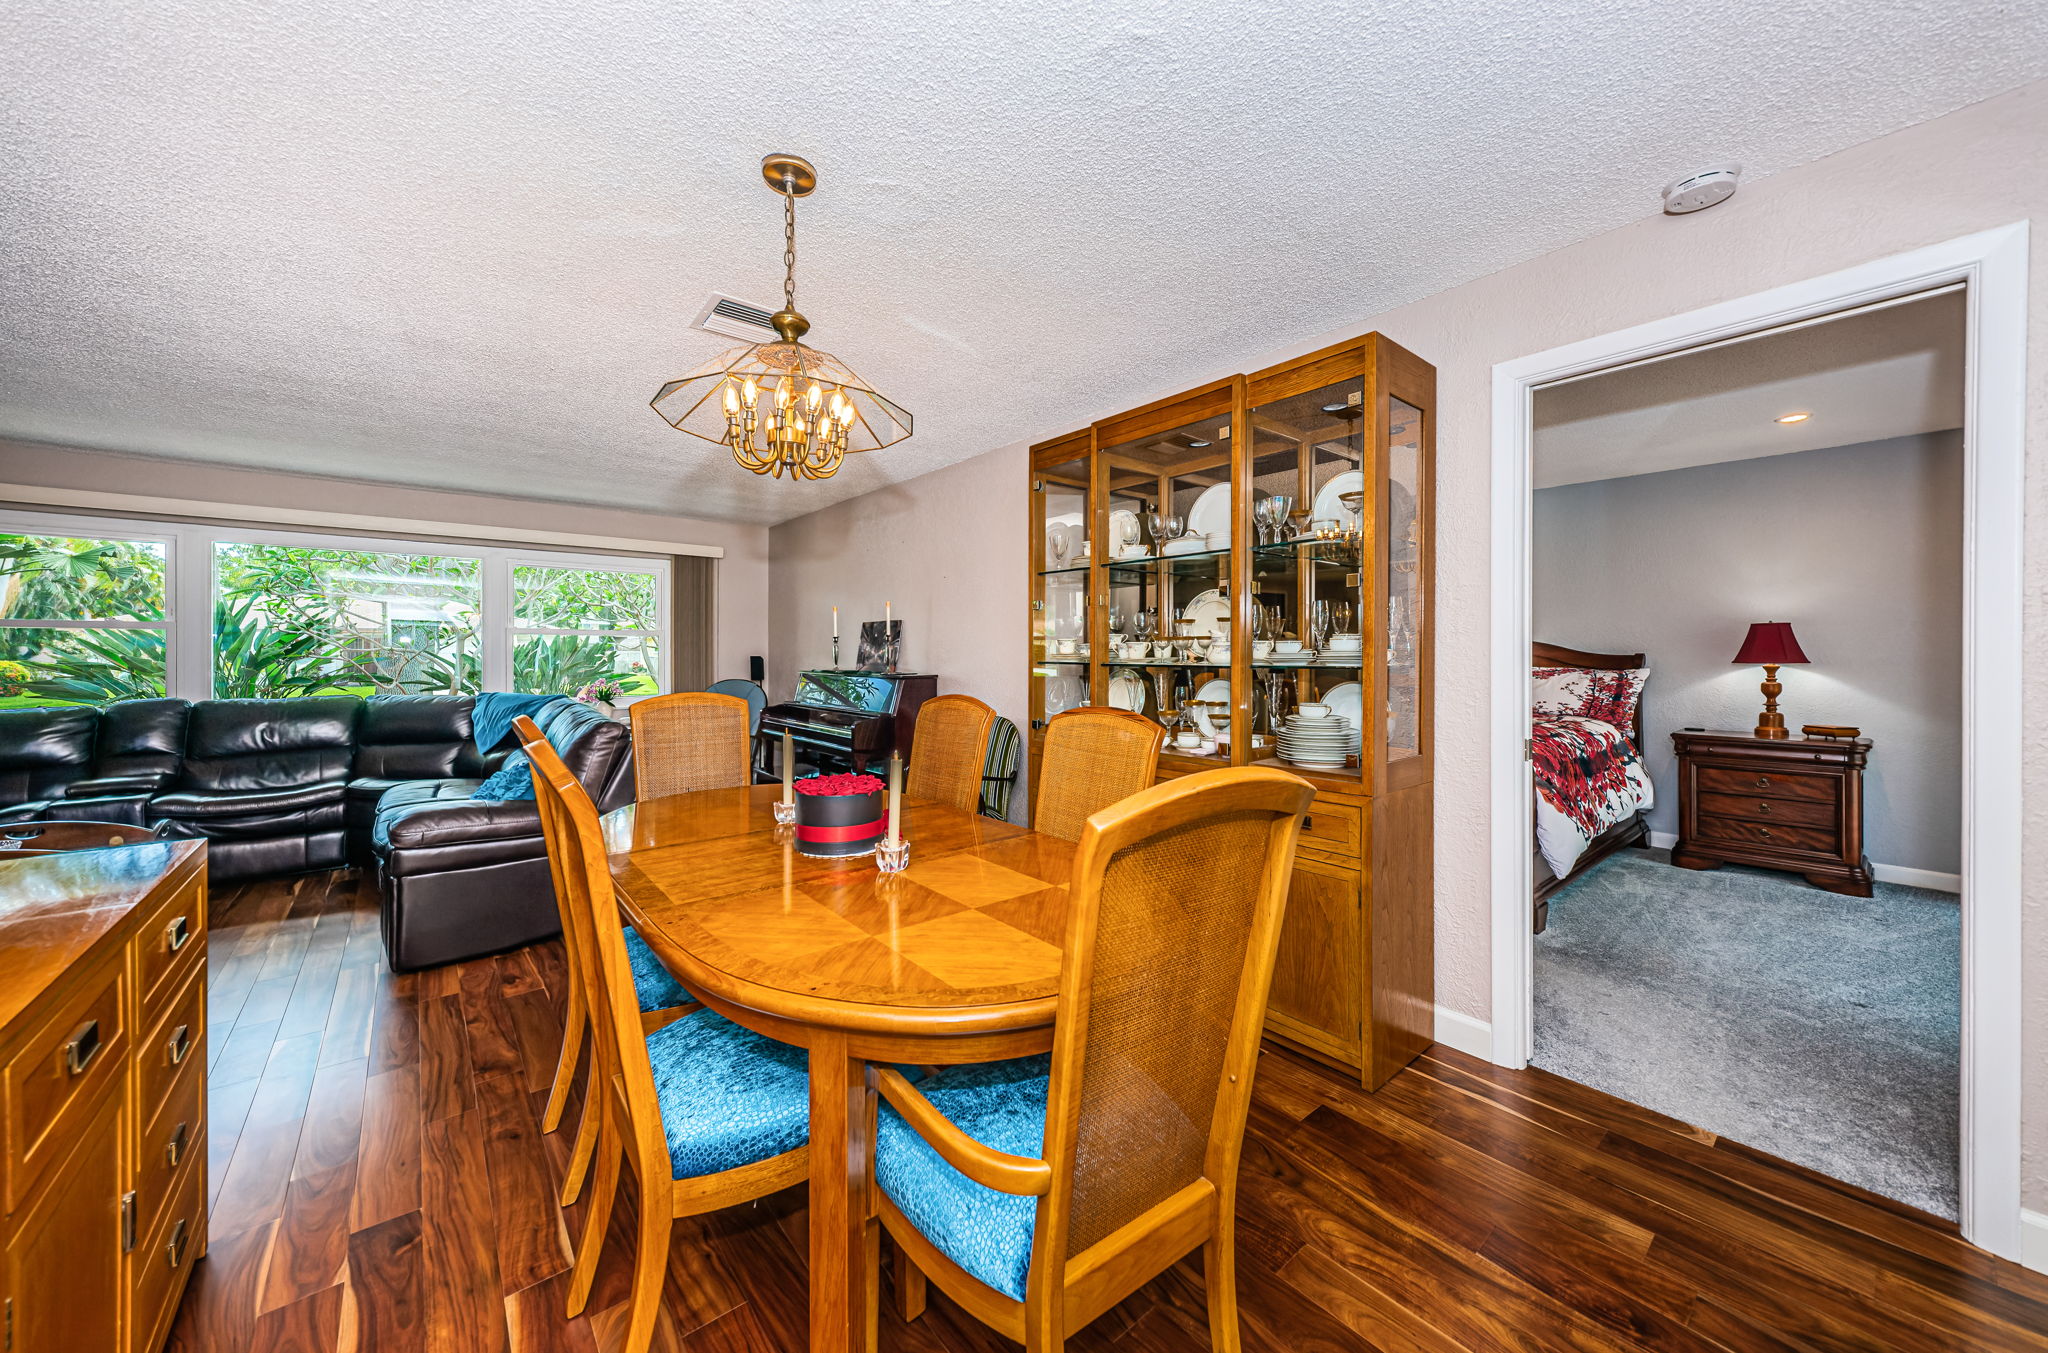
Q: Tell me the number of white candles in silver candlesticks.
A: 2